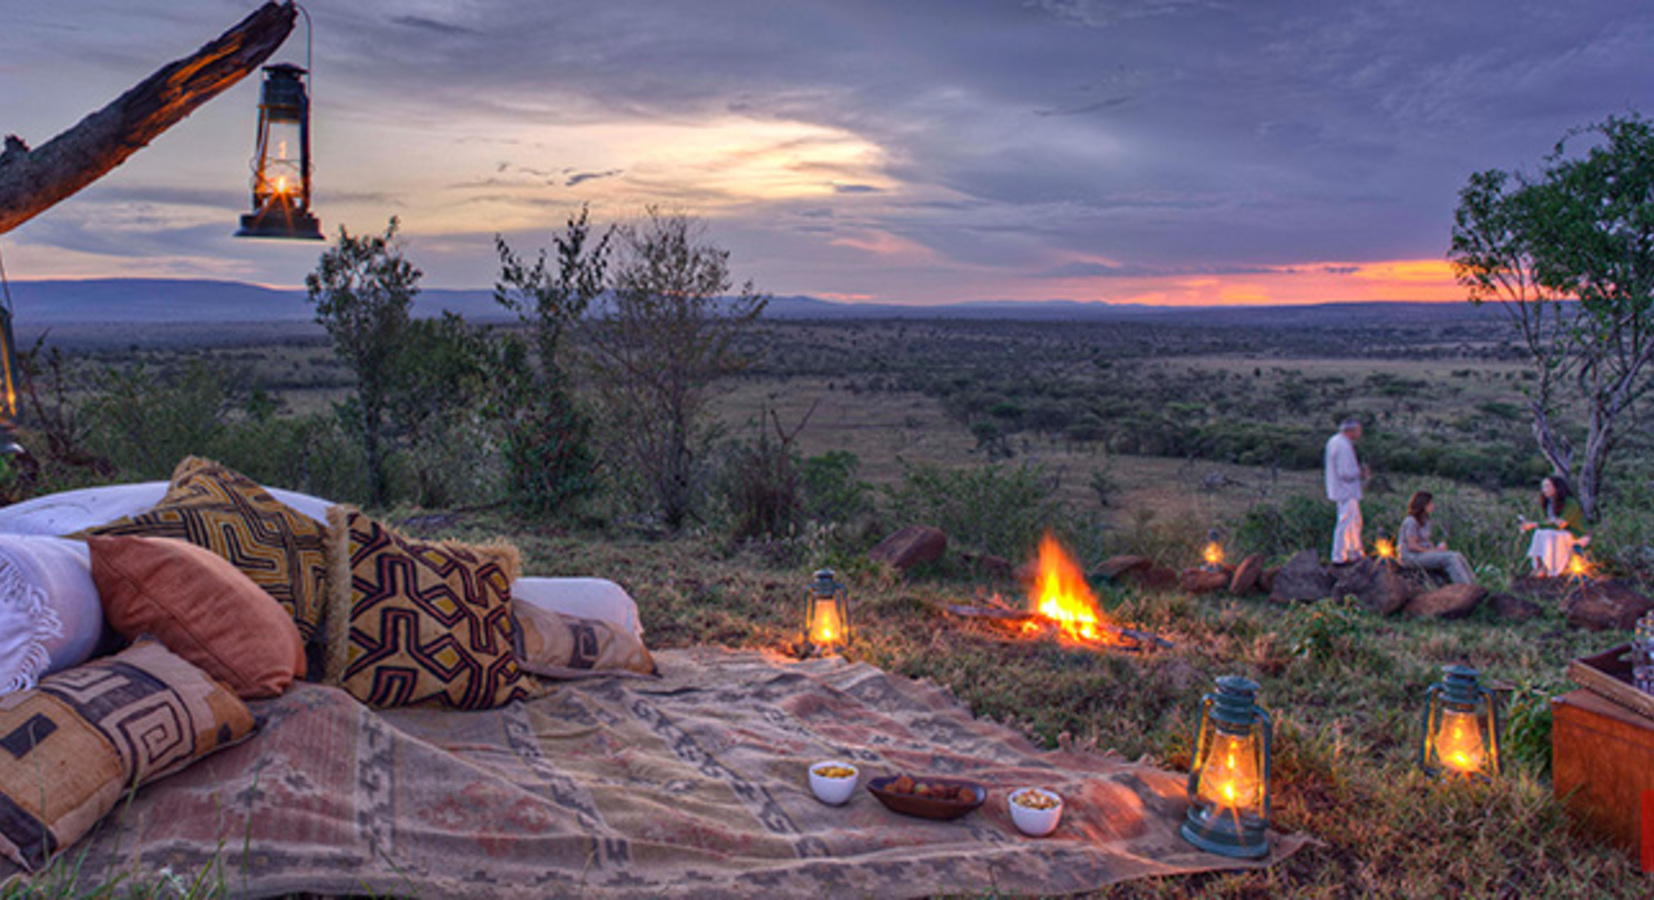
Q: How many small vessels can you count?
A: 3